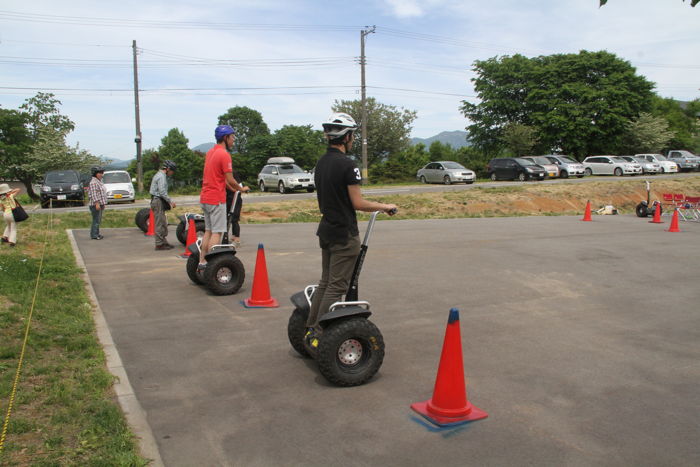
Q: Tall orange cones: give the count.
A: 7